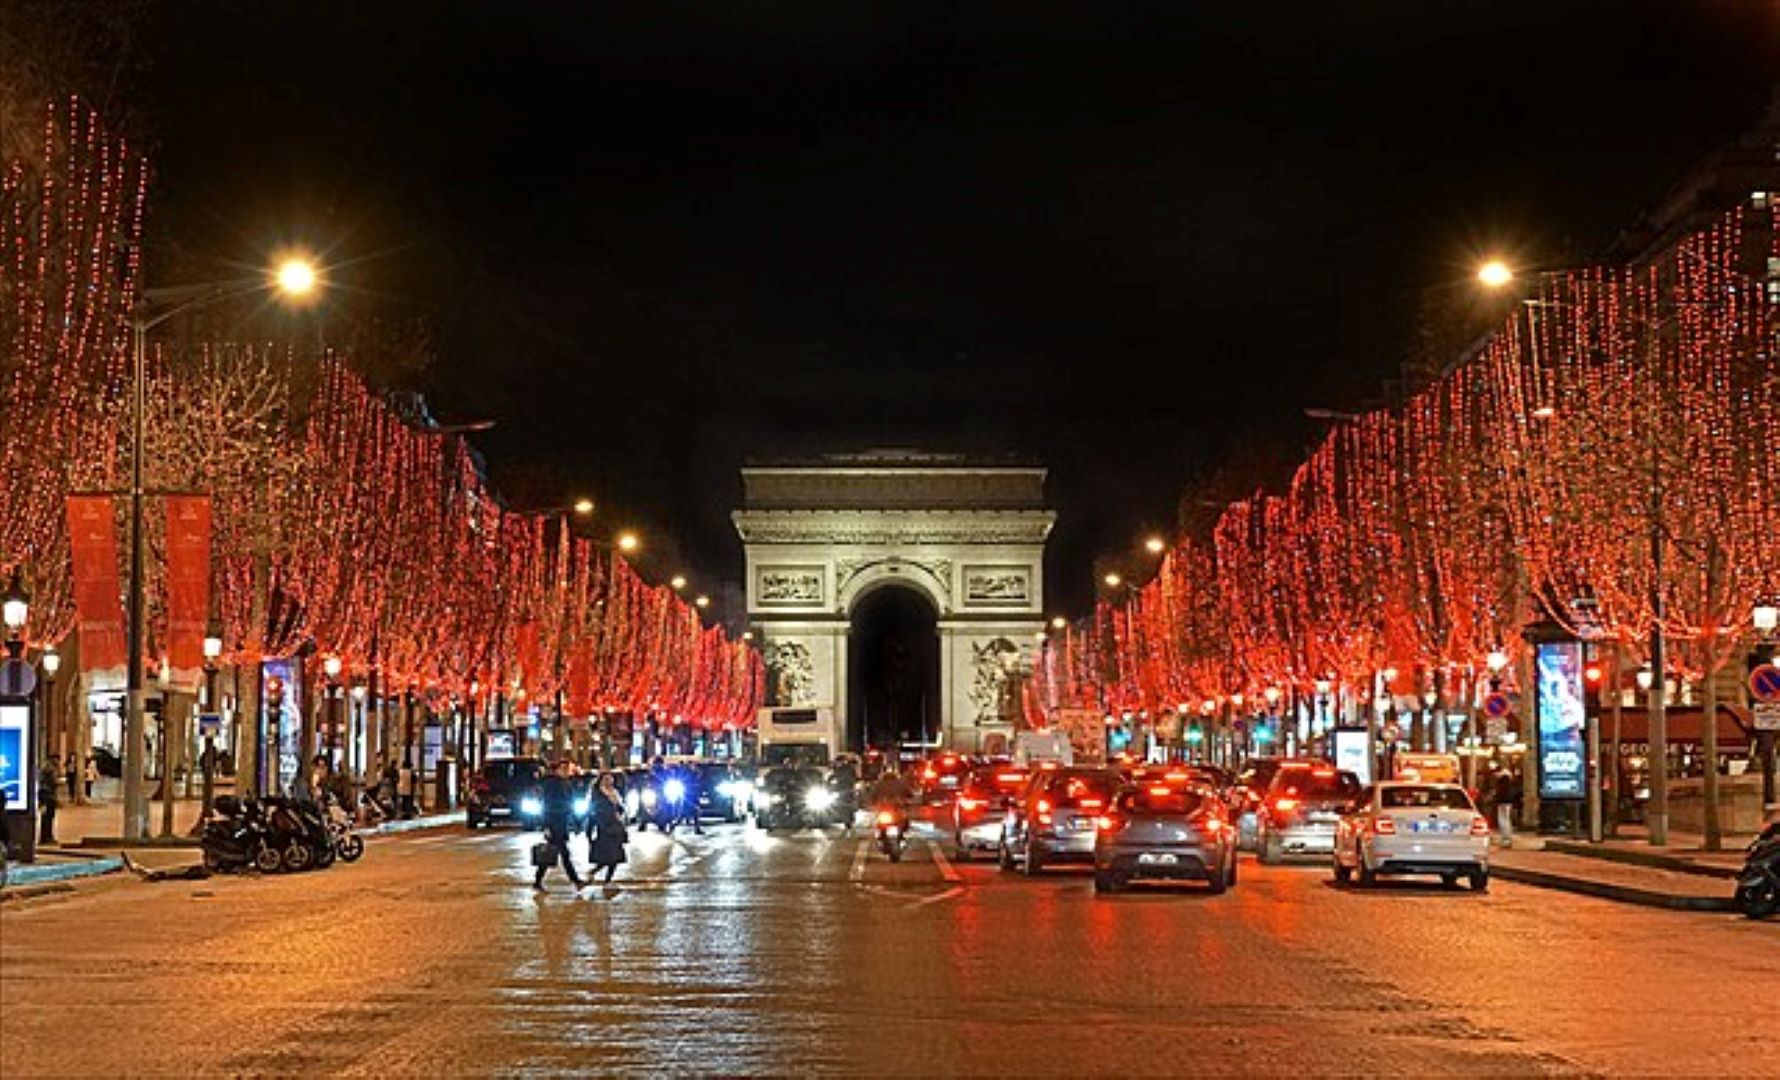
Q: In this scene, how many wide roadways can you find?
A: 1